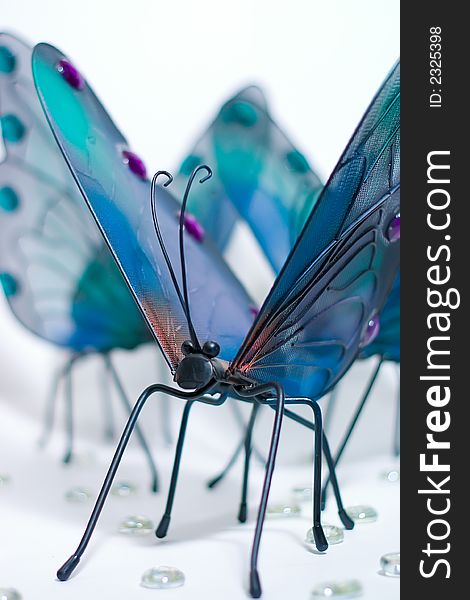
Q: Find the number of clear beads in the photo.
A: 13